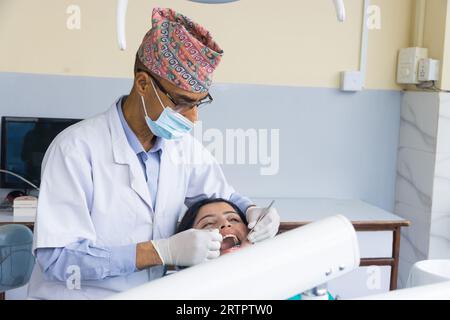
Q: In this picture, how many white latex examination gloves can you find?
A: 2